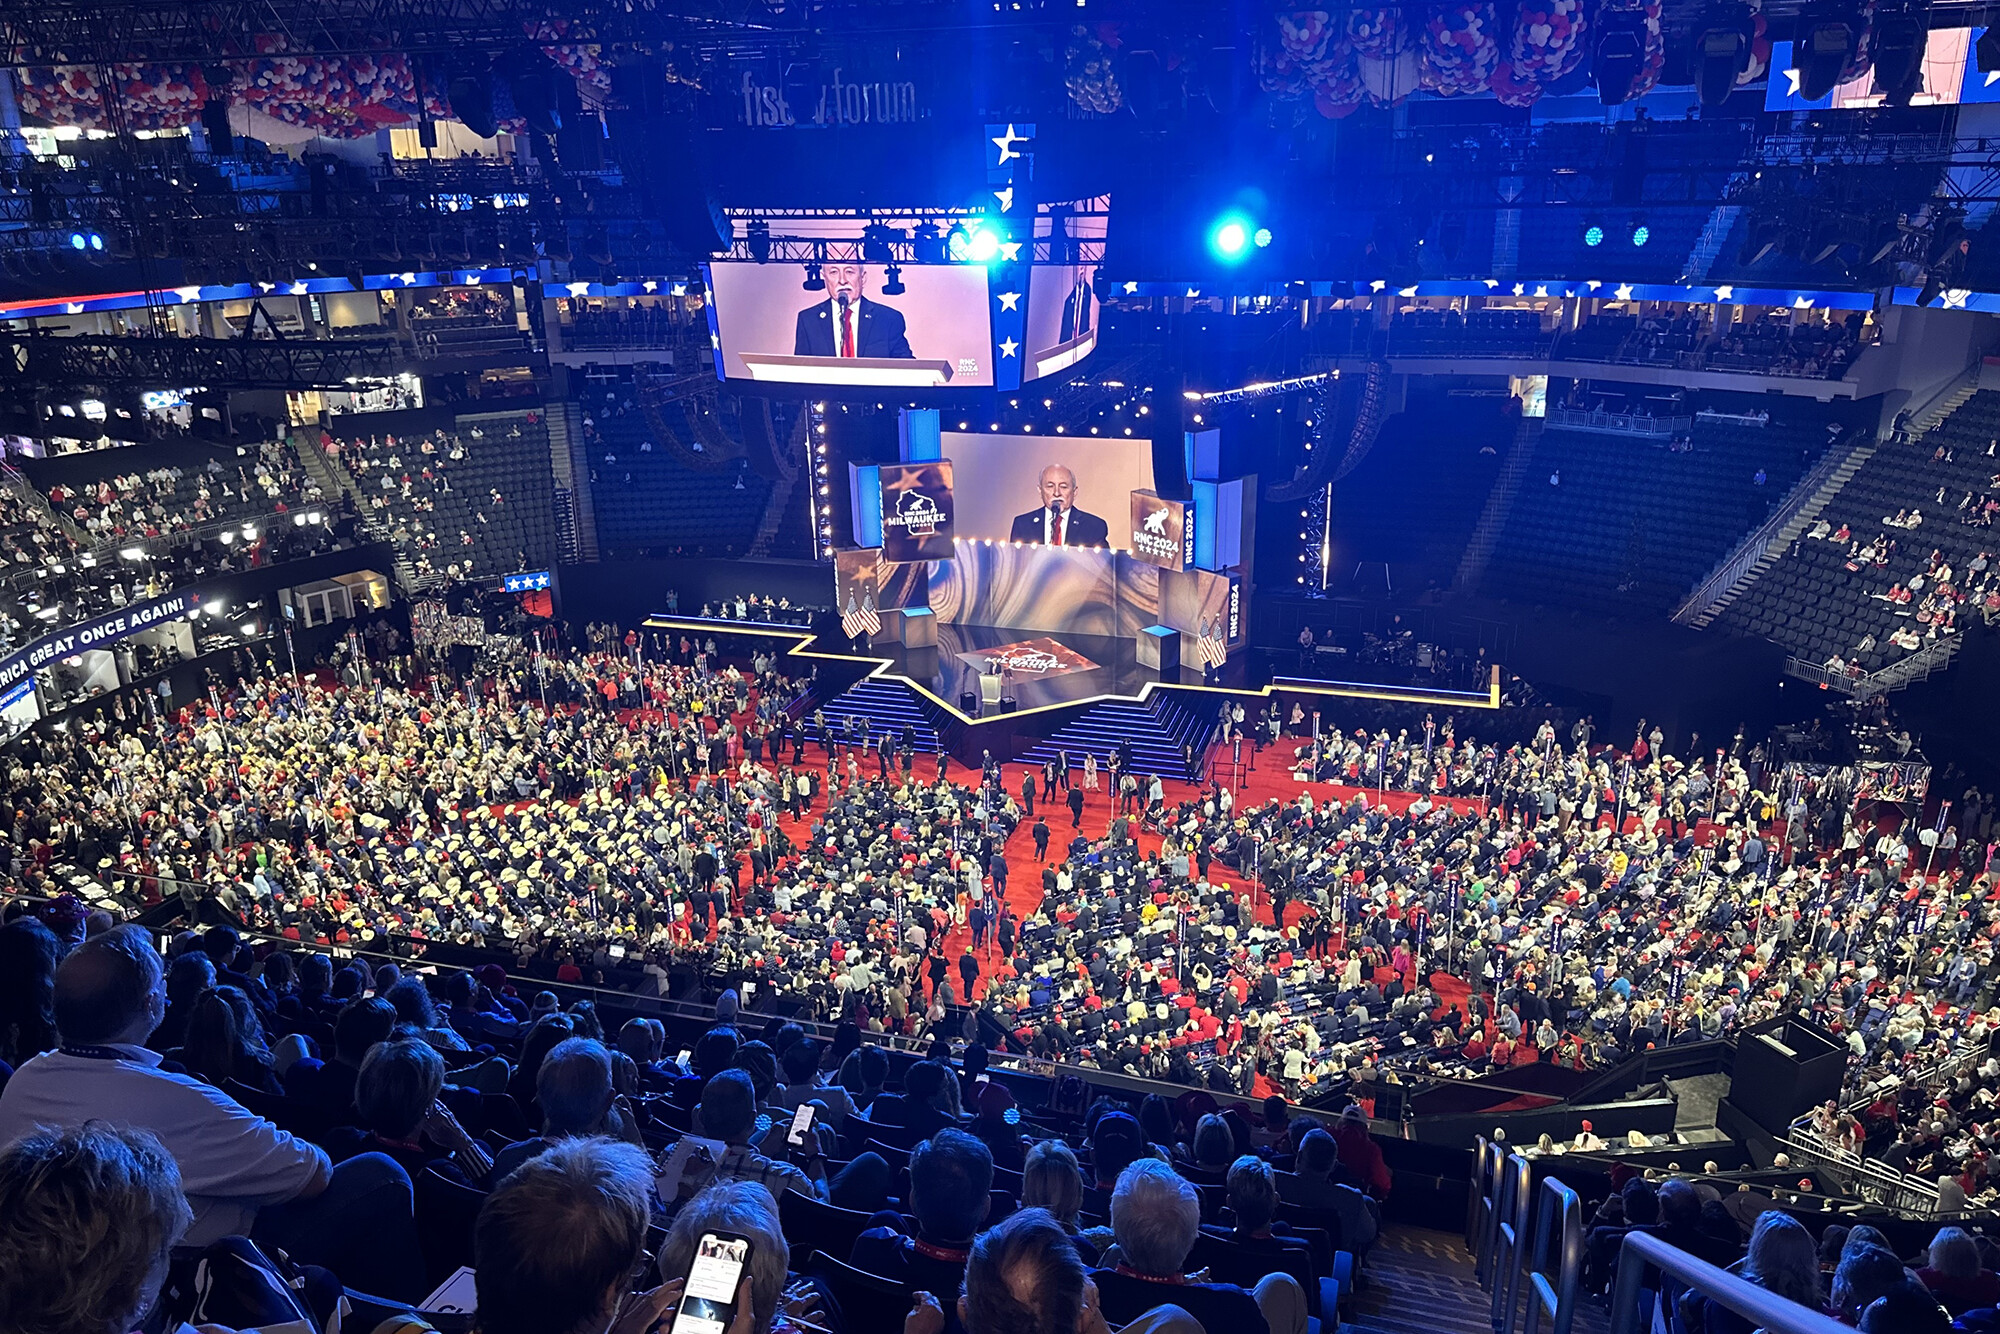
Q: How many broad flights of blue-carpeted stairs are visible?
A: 2